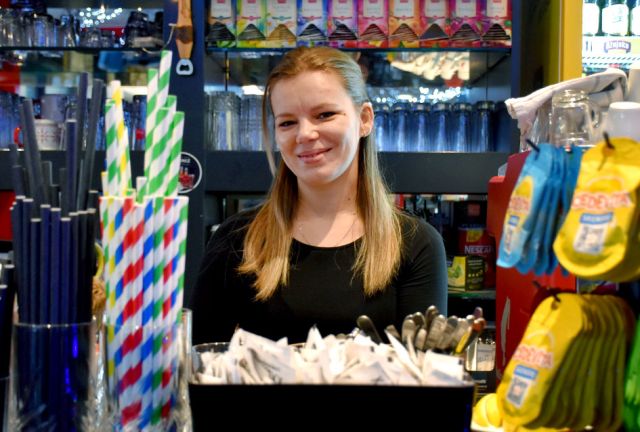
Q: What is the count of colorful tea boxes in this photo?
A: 10